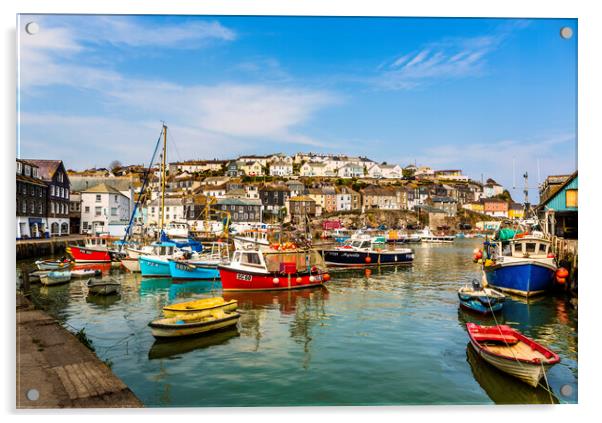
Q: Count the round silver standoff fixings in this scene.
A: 4